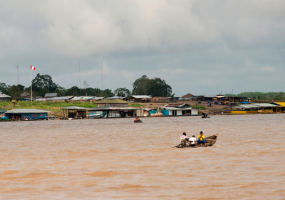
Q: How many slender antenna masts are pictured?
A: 3